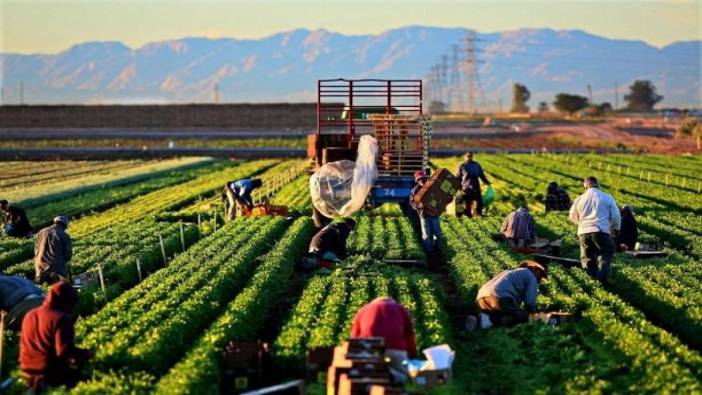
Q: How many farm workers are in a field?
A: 14